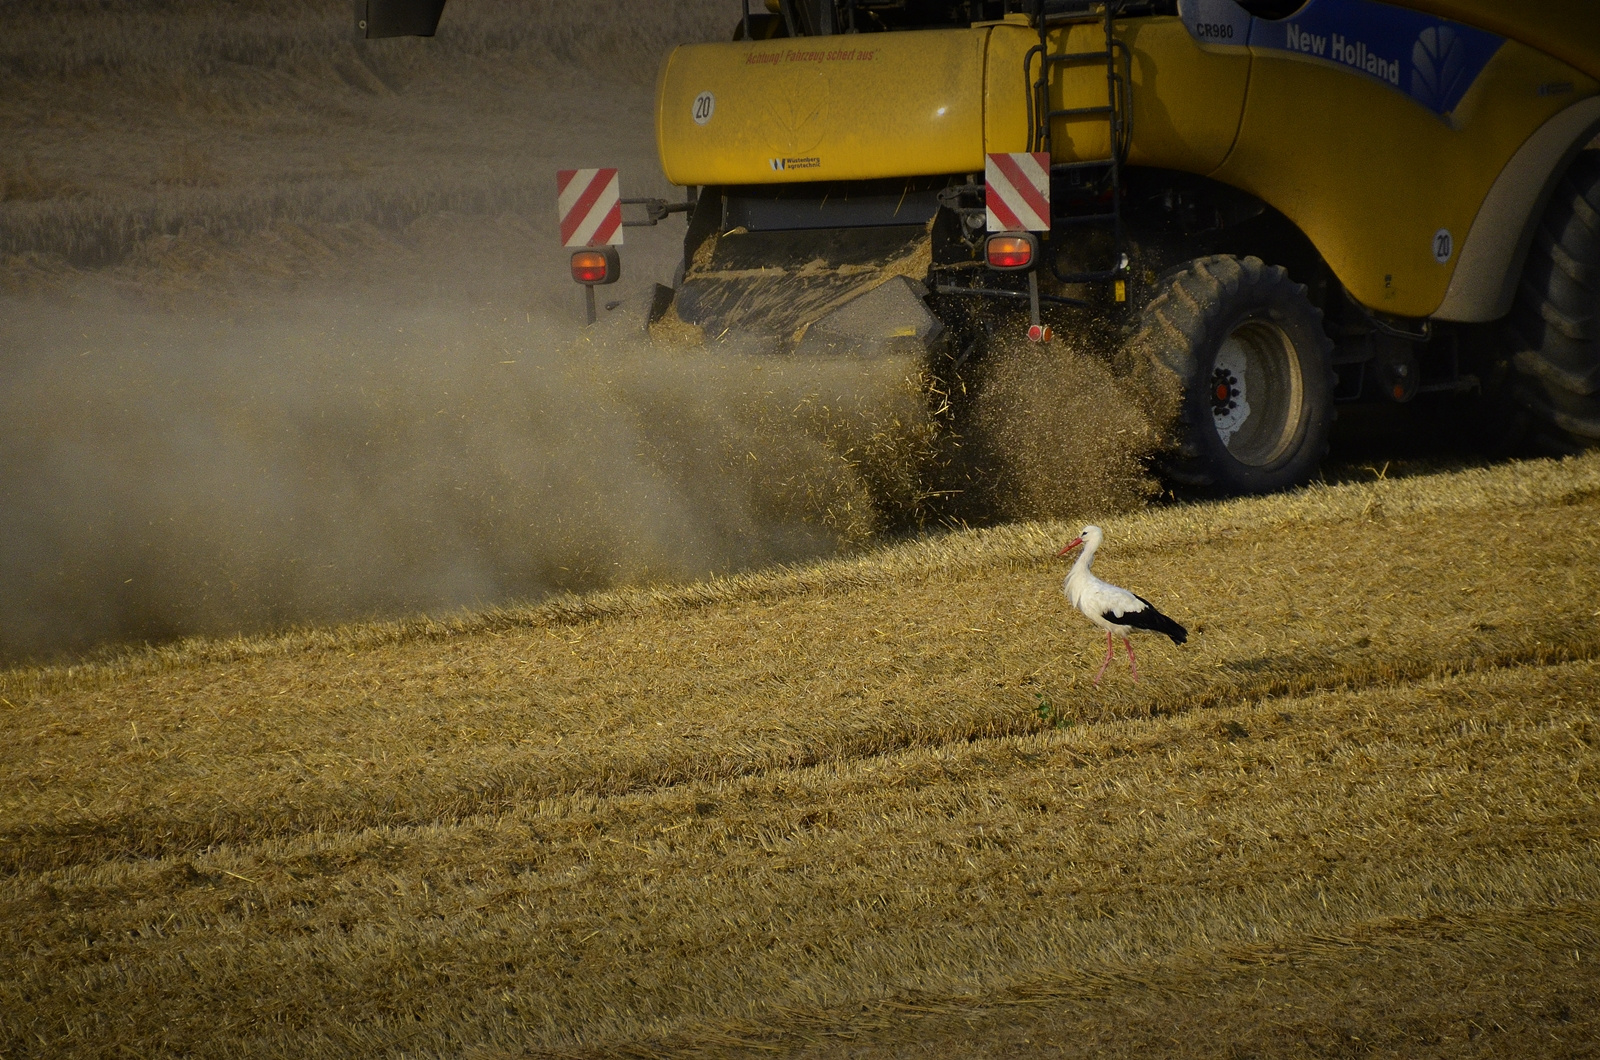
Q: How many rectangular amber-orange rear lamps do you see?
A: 2